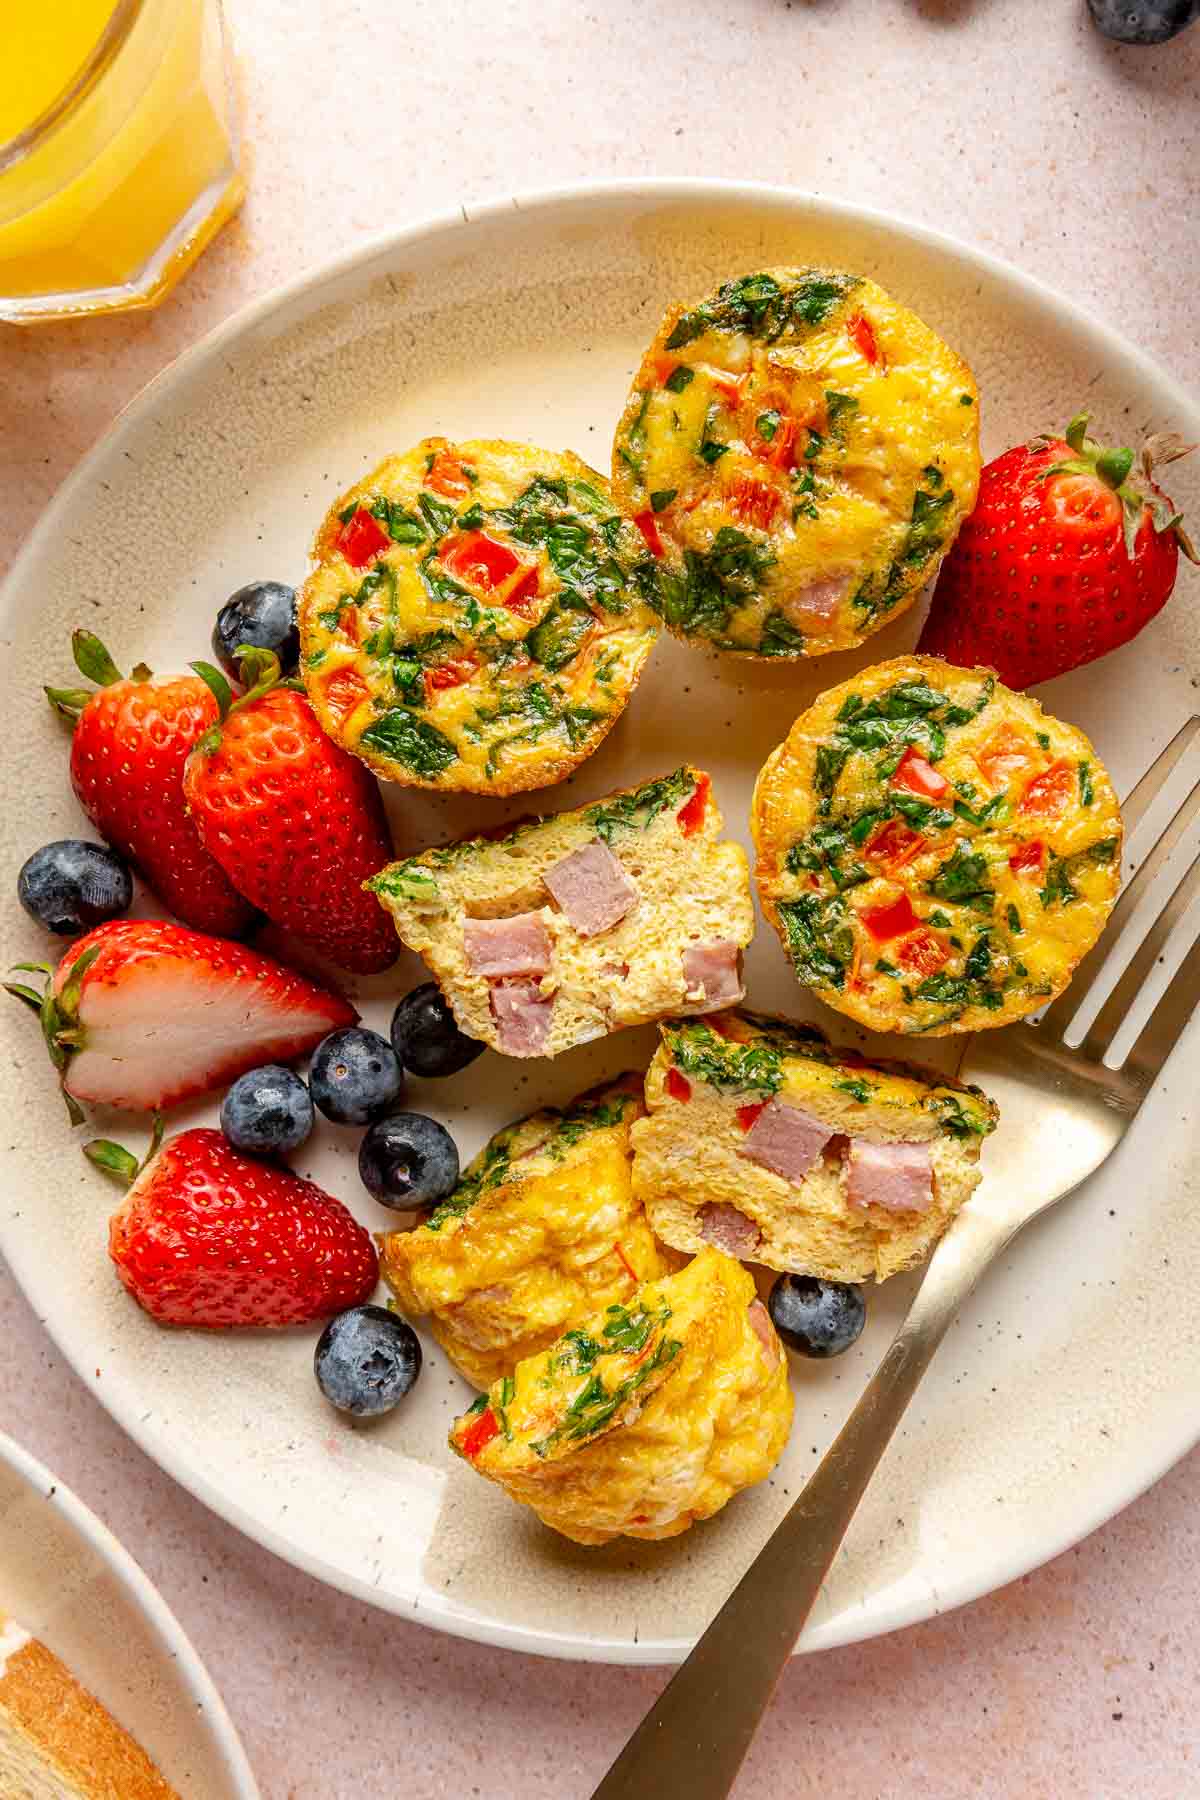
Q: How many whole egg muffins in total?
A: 3